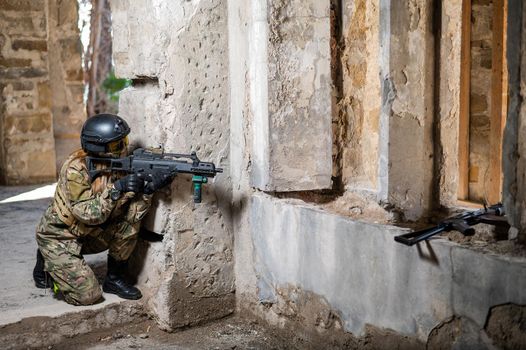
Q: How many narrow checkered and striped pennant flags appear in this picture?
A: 0